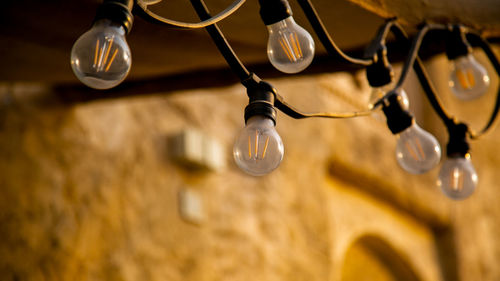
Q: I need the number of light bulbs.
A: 7